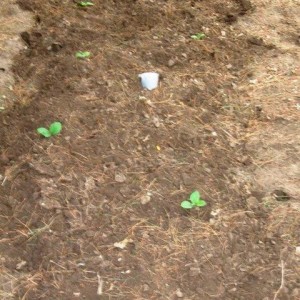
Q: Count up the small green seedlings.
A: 5